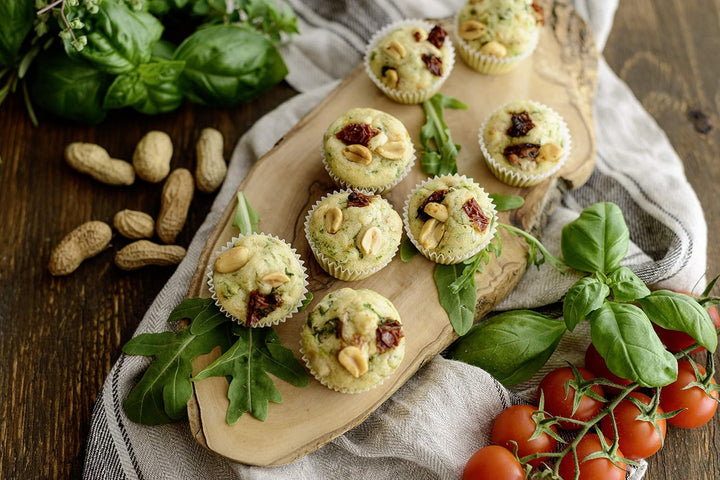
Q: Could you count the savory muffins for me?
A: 8